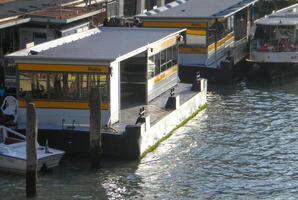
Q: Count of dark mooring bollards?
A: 3